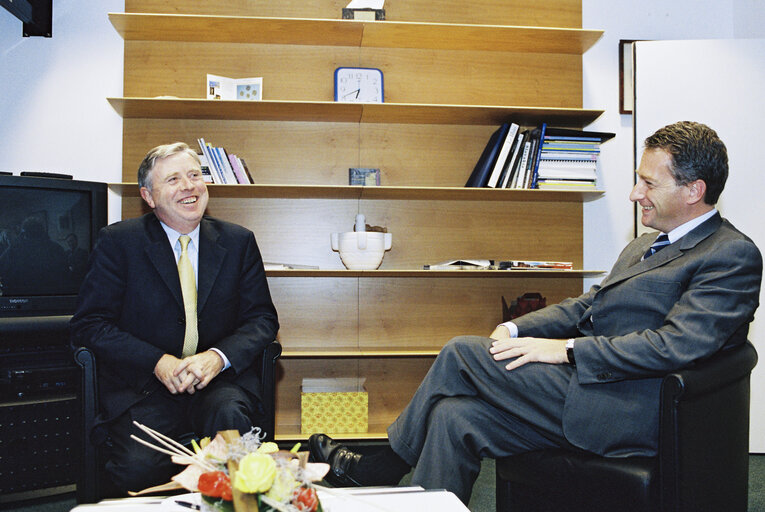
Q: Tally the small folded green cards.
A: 0